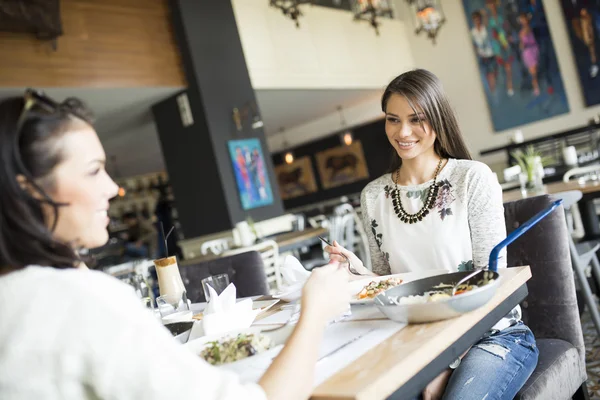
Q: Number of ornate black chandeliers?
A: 3